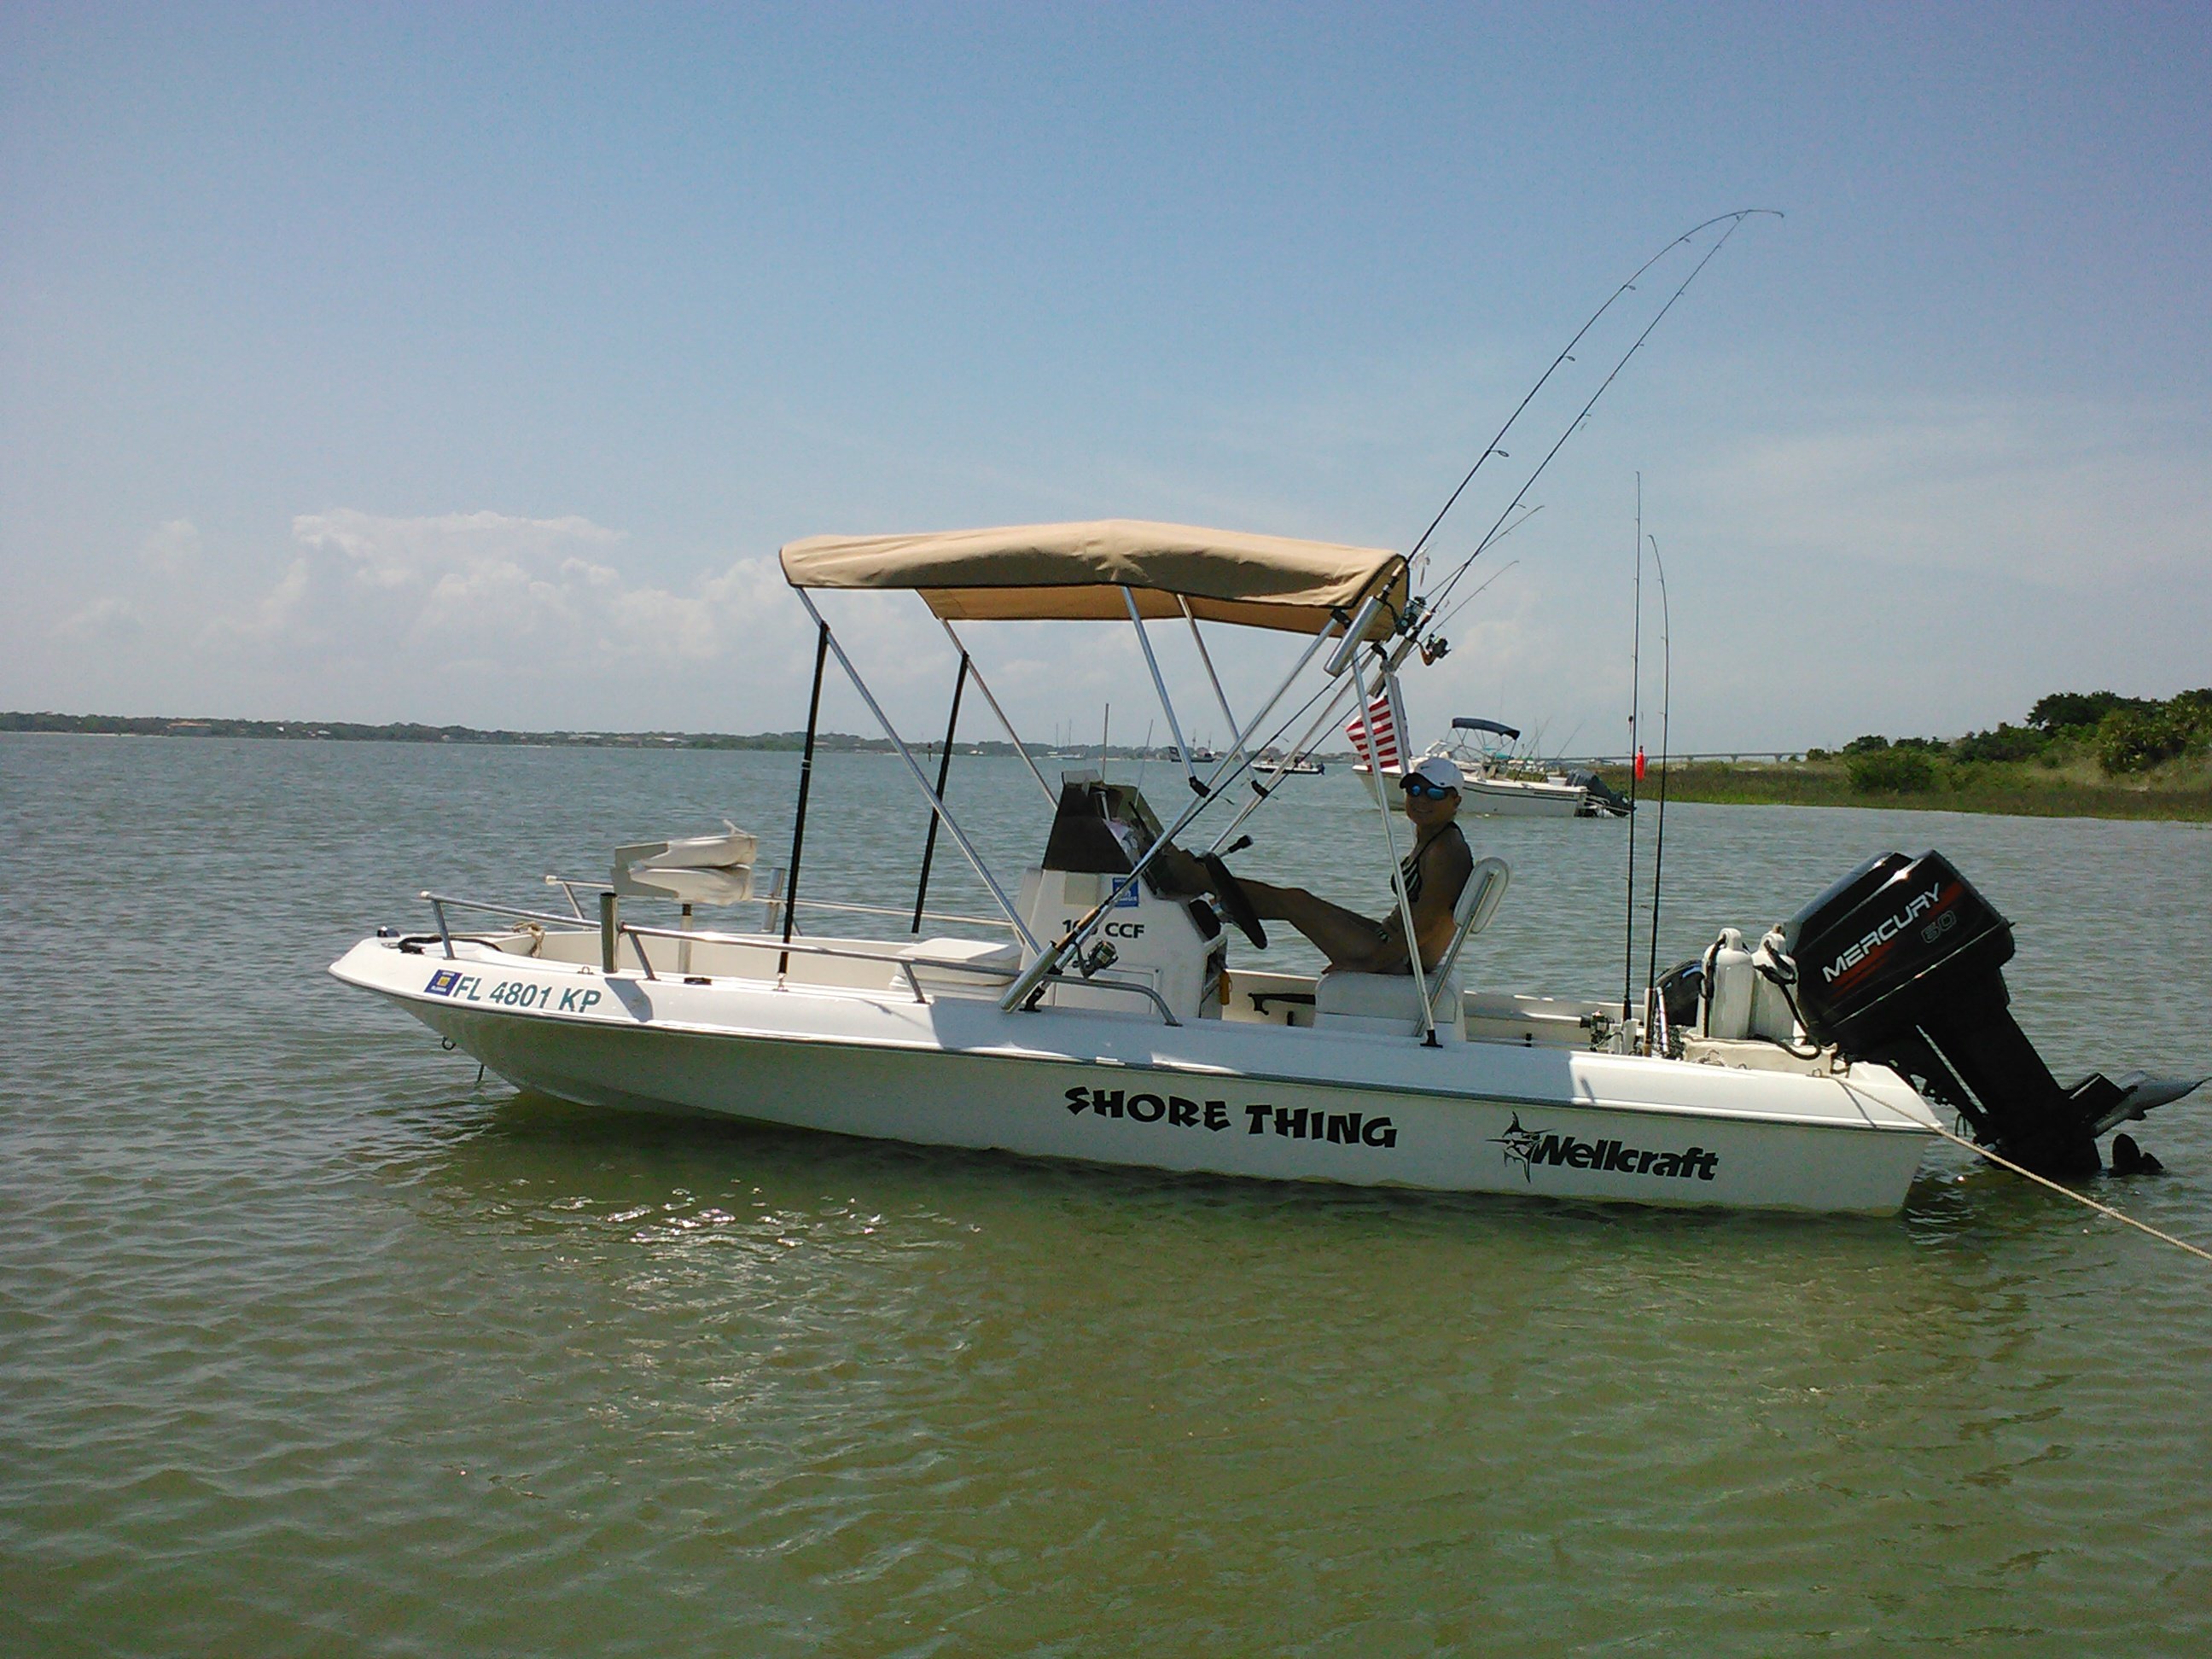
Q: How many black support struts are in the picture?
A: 2